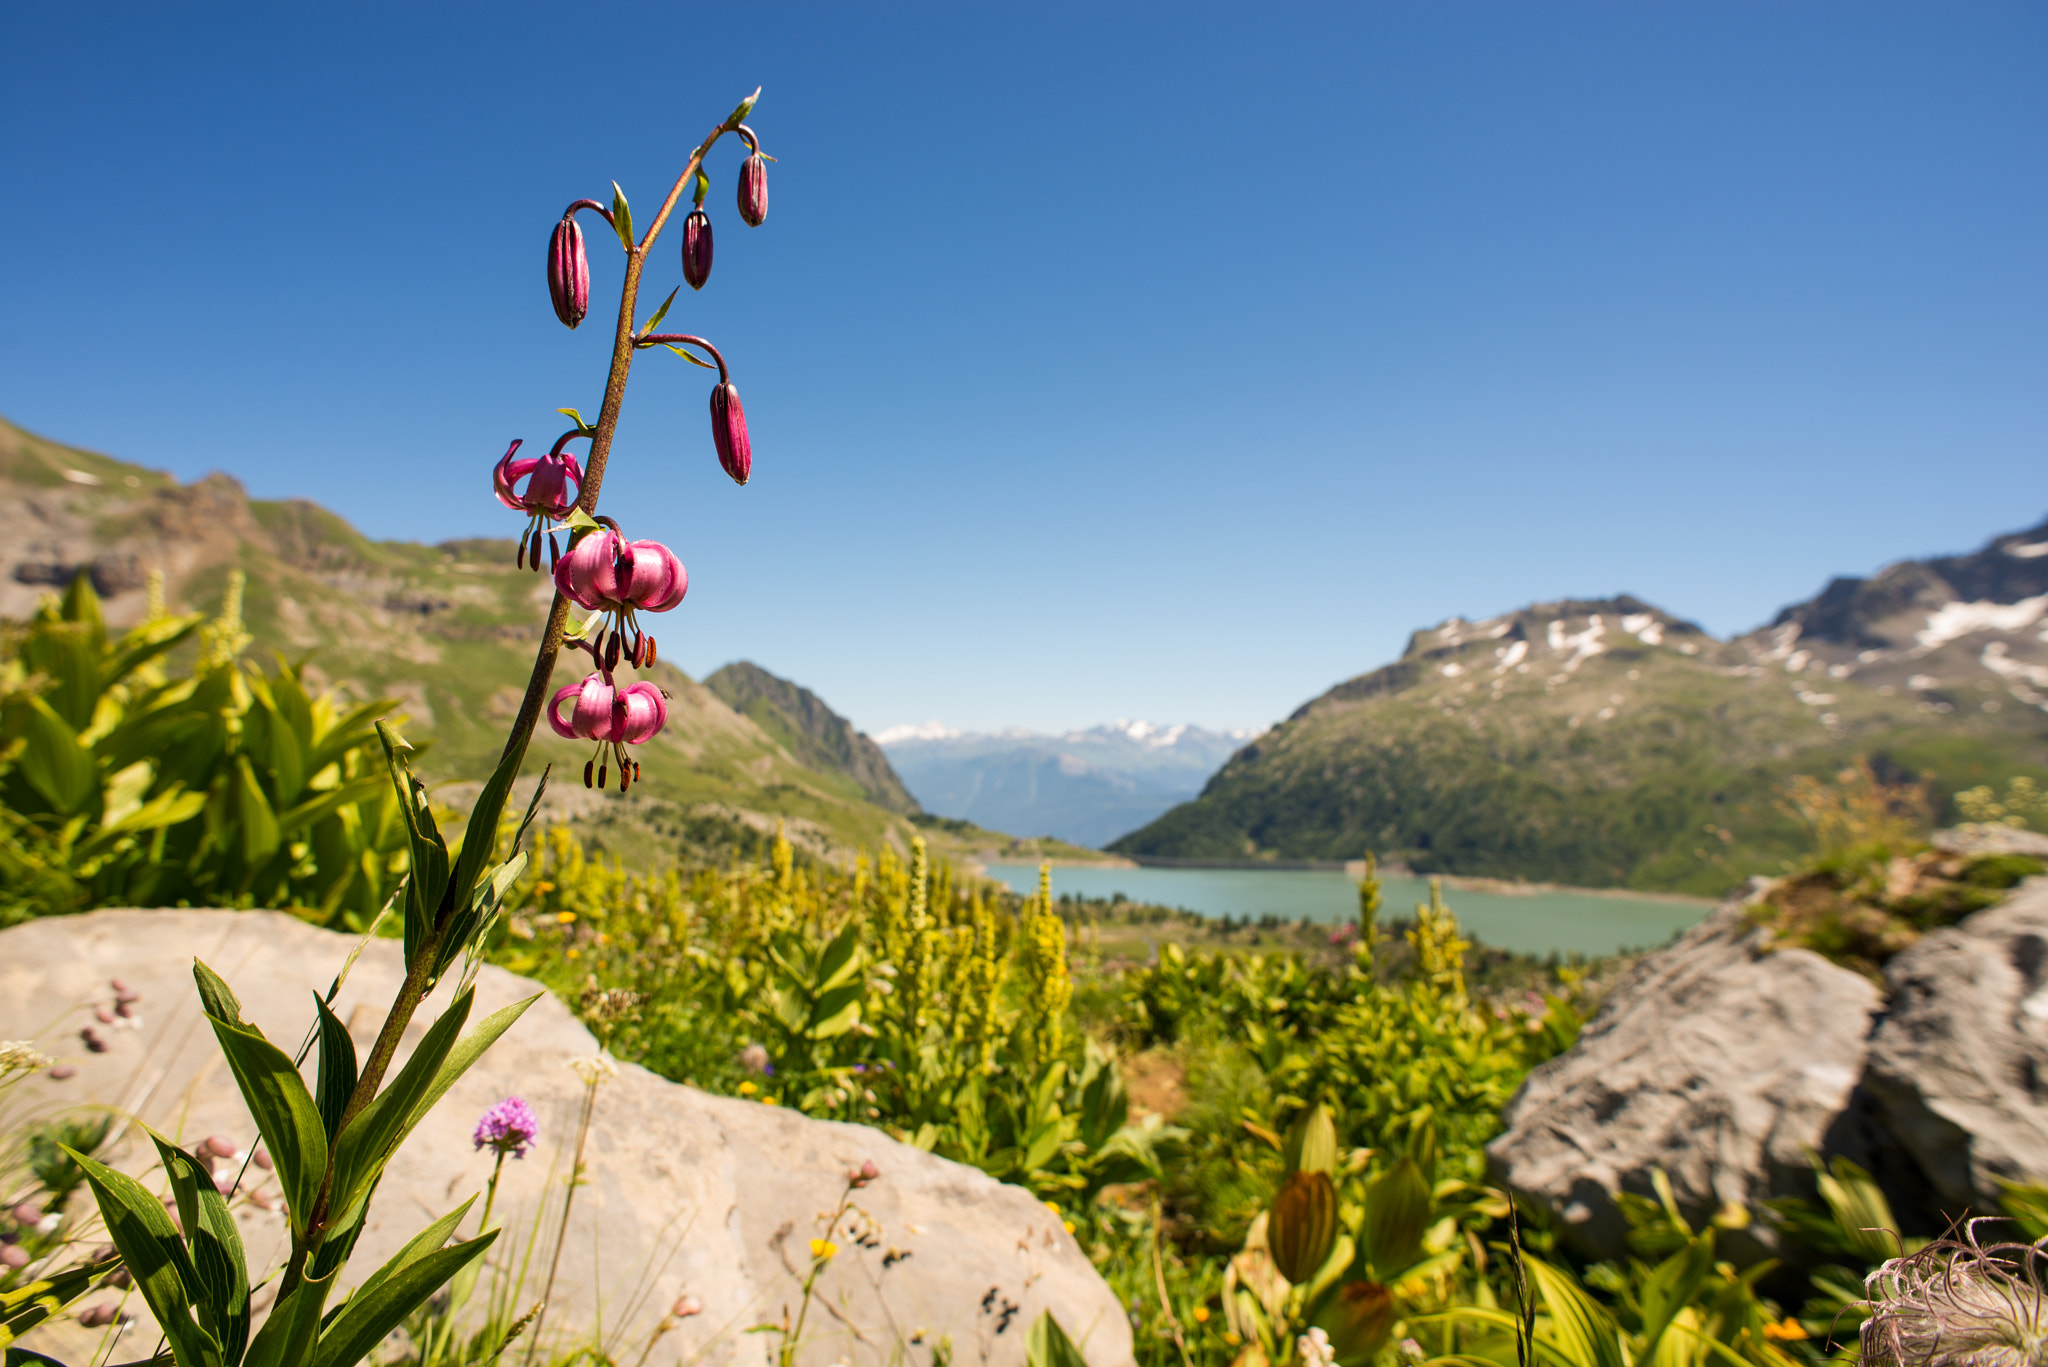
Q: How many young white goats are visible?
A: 0